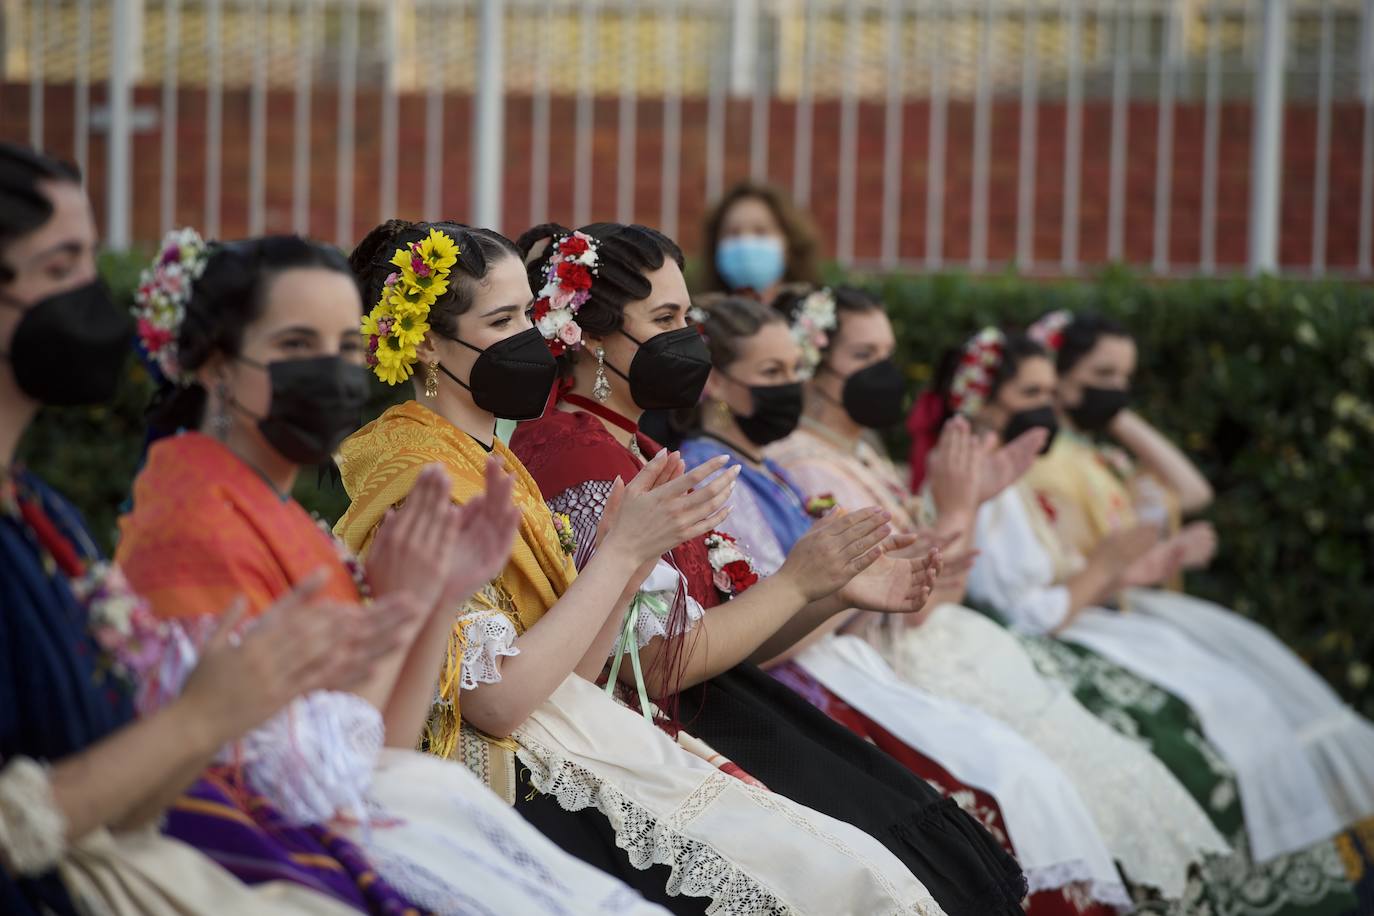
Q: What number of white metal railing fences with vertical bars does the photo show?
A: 1